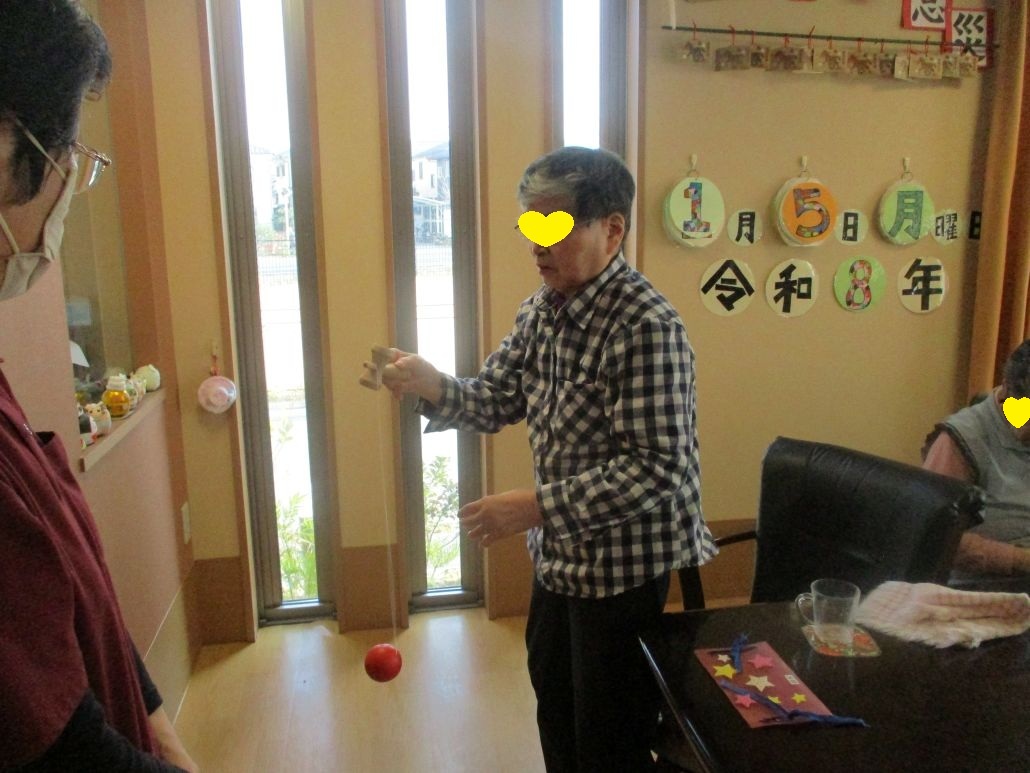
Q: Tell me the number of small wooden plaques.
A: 12